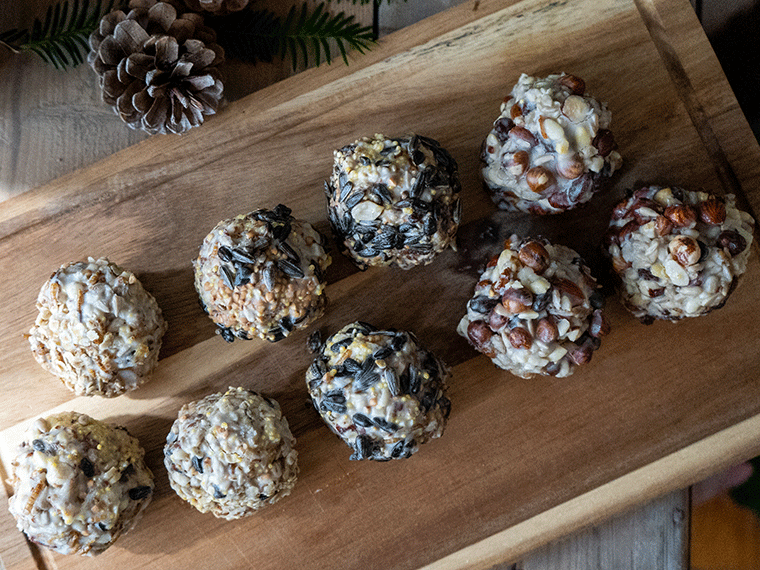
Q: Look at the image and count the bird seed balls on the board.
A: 9